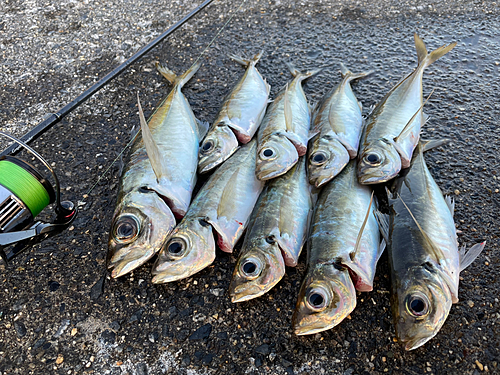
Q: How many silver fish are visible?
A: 9